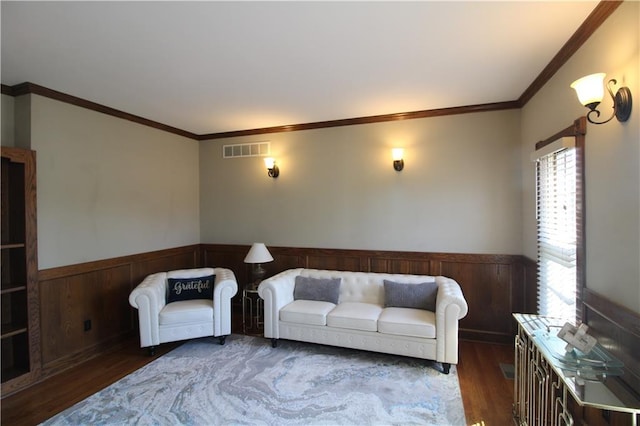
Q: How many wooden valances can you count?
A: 1